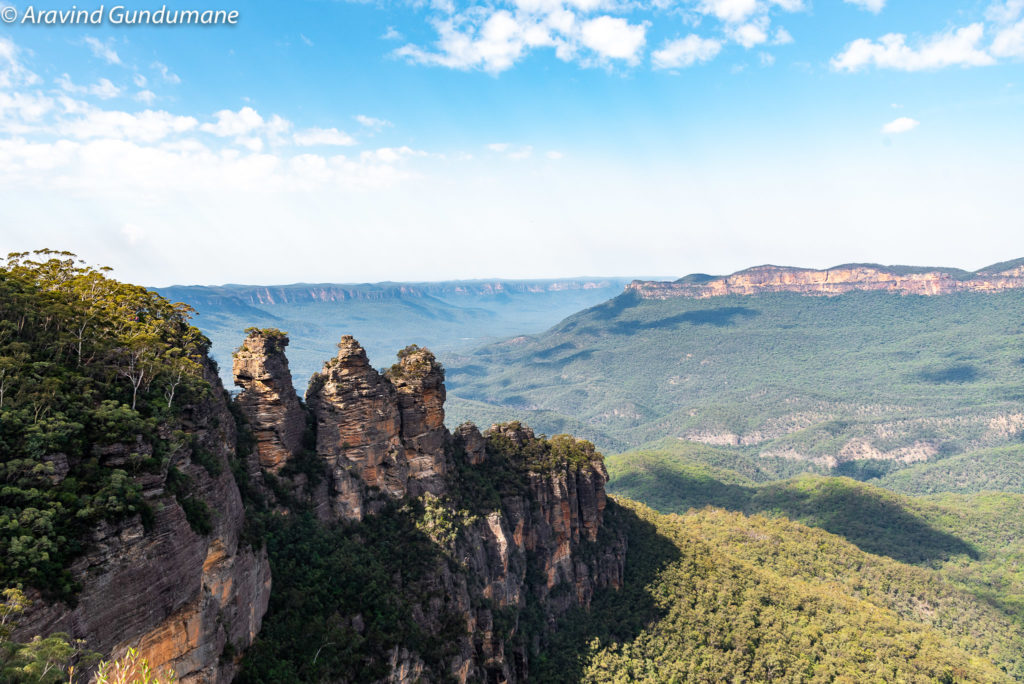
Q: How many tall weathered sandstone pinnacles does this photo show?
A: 3